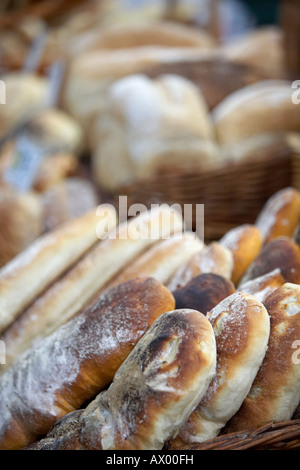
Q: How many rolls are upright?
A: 13